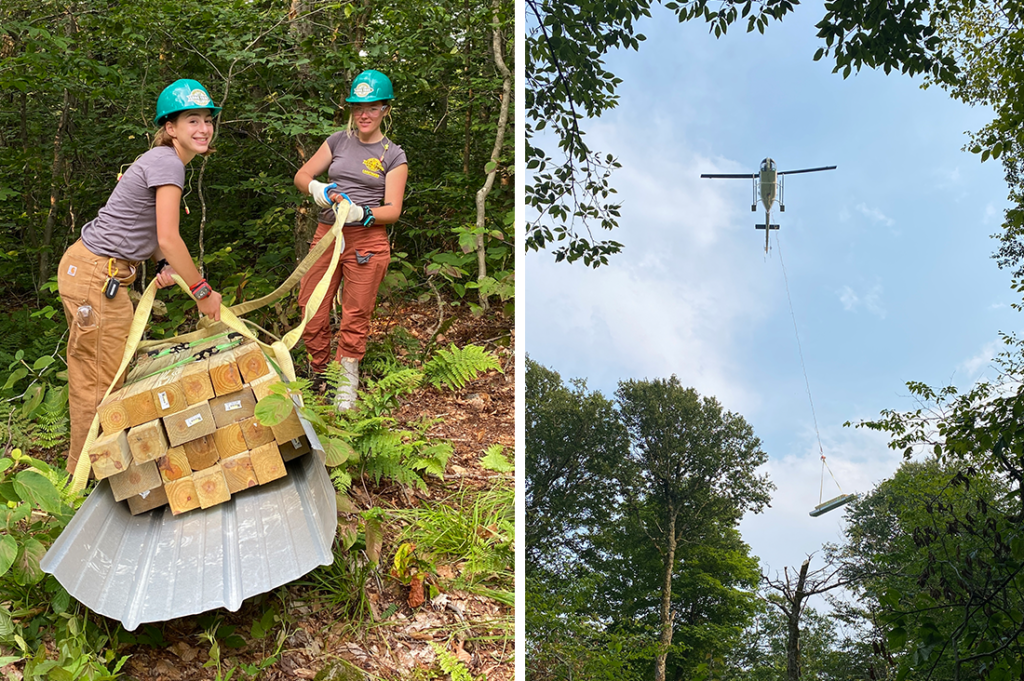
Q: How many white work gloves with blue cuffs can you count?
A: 2